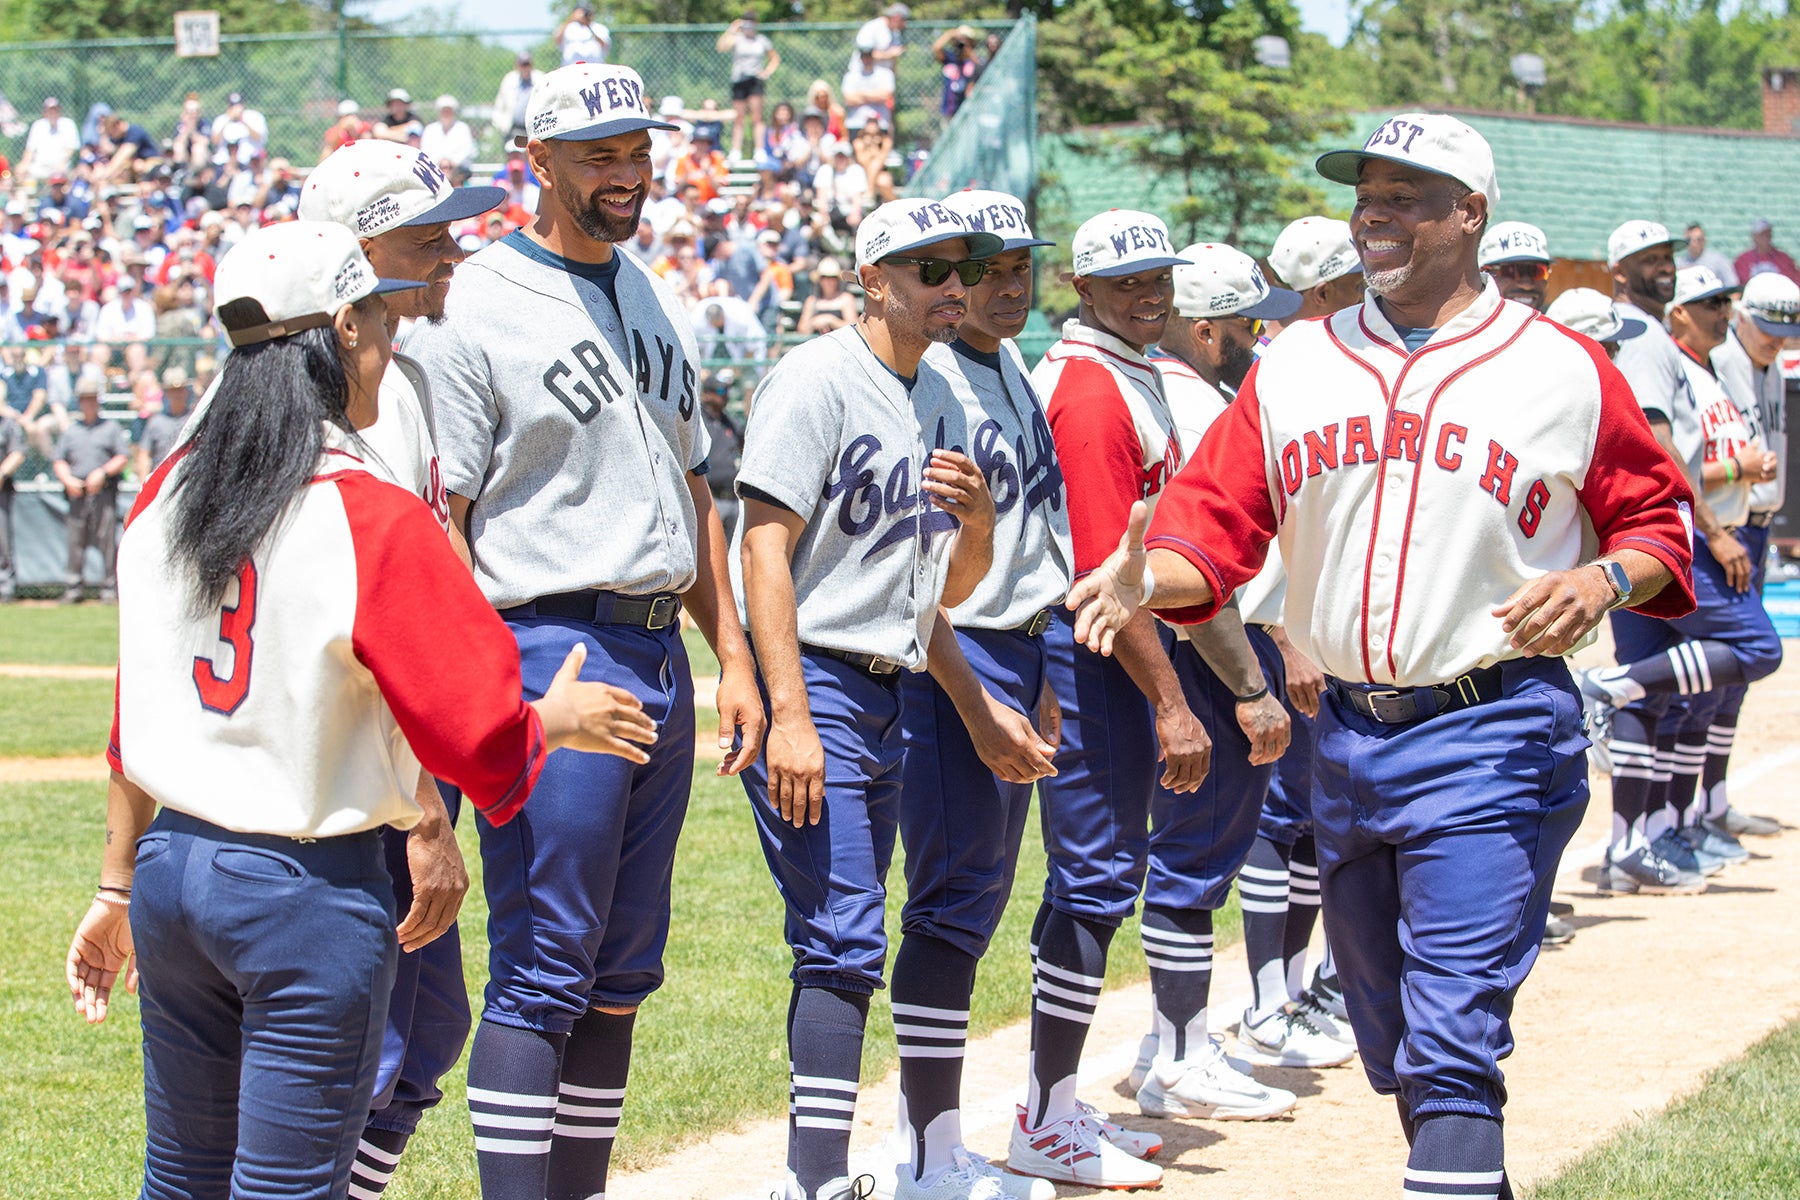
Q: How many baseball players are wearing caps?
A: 14